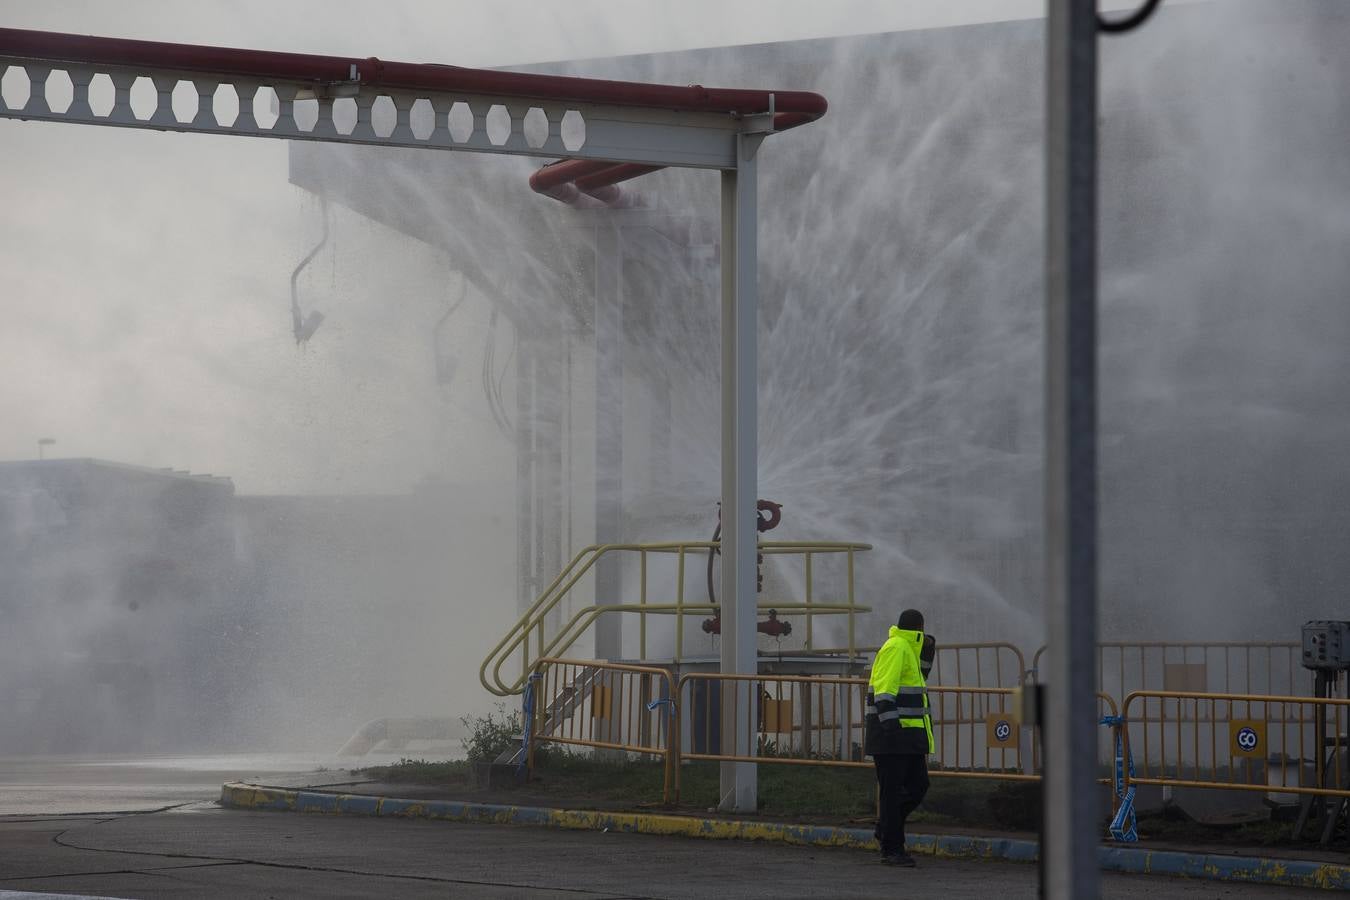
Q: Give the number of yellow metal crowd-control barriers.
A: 6